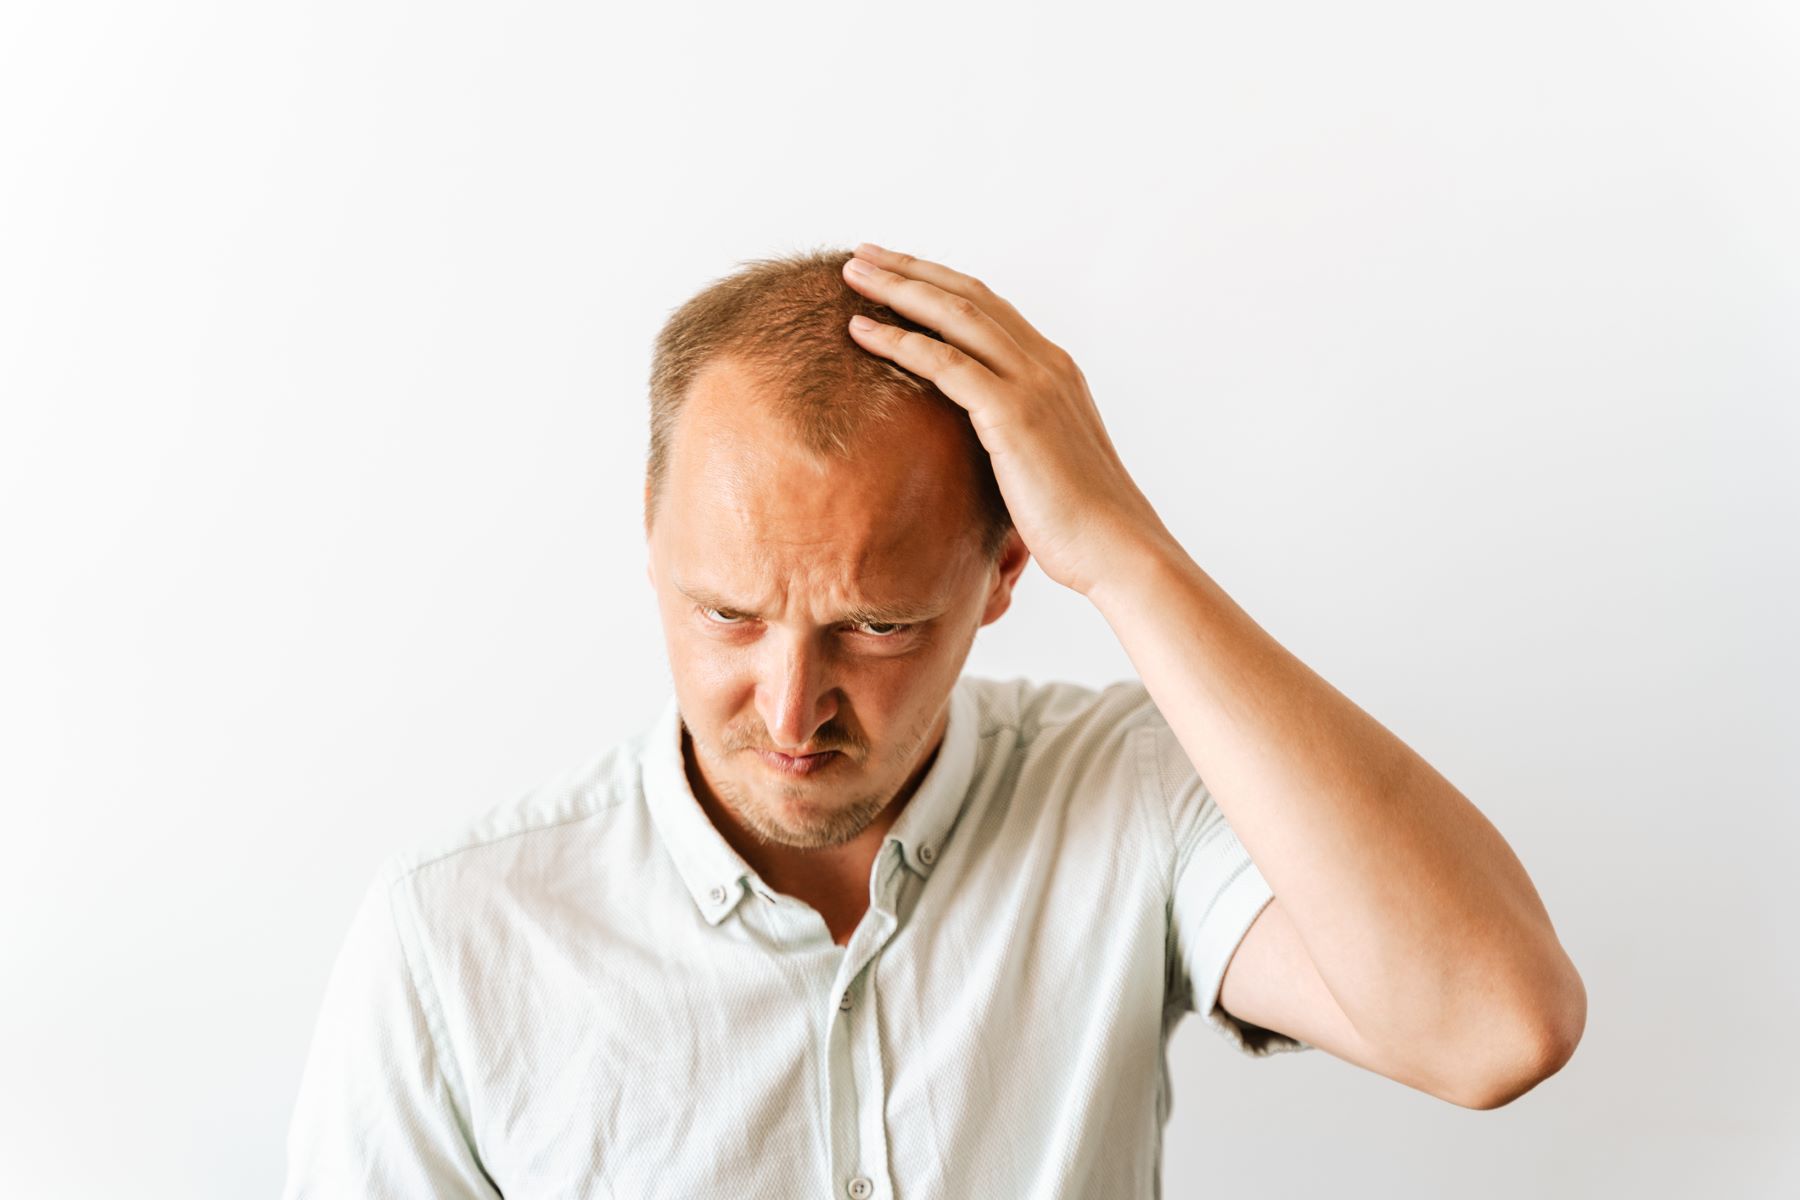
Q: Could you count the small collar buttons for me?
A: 2